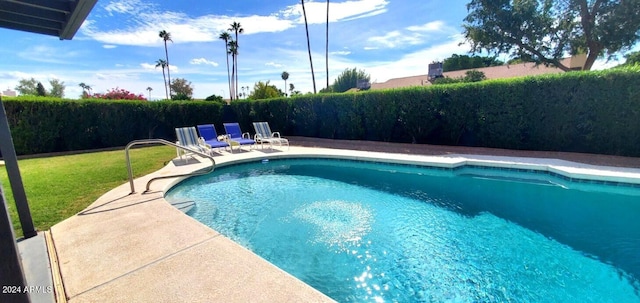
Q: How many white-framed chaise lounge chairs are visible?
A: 4